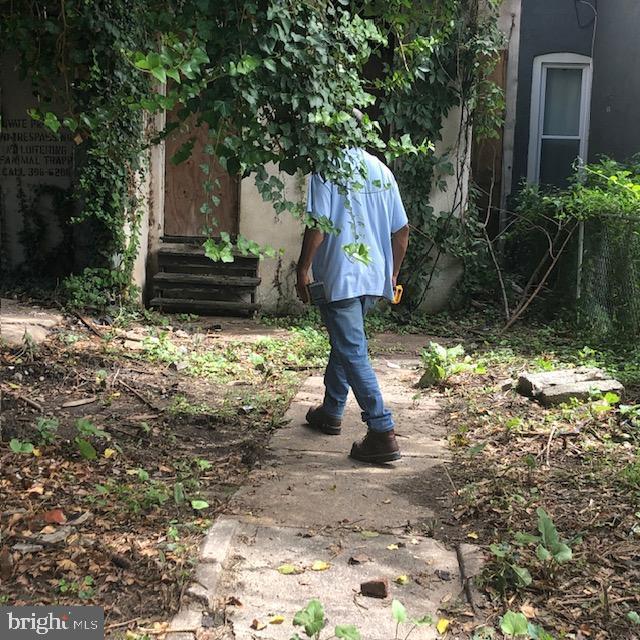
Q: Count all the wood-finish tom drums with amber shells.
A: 0